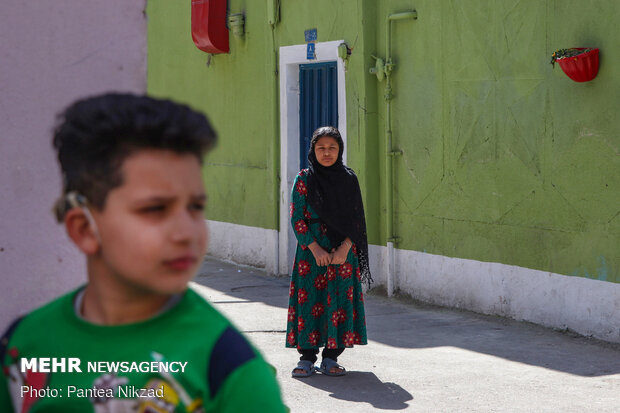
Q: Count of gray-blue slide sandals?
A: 2